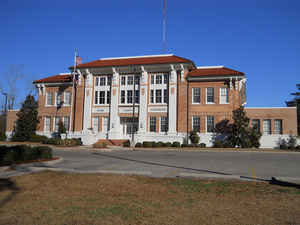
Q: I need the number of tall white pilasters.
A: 4